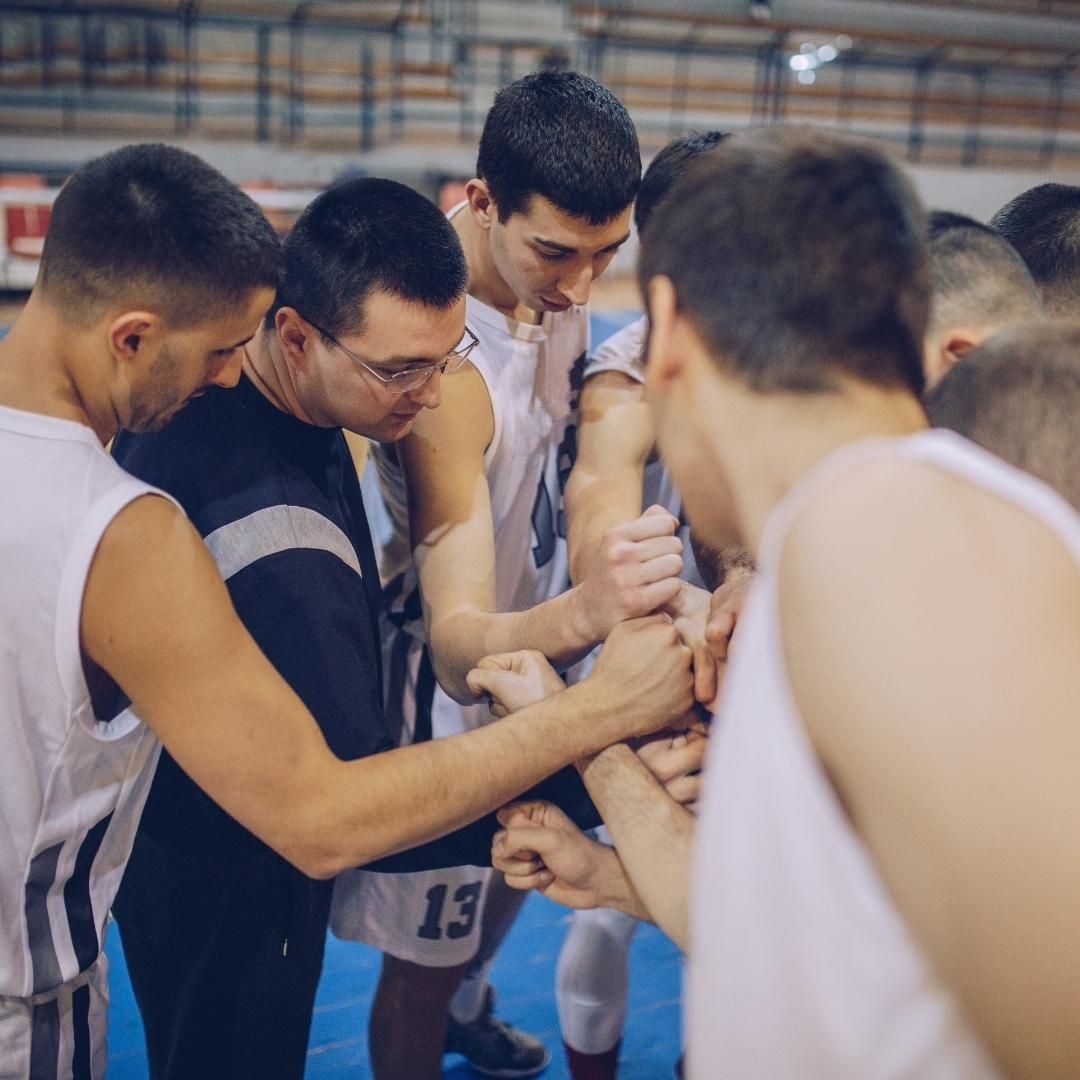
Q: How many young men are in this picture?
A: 8